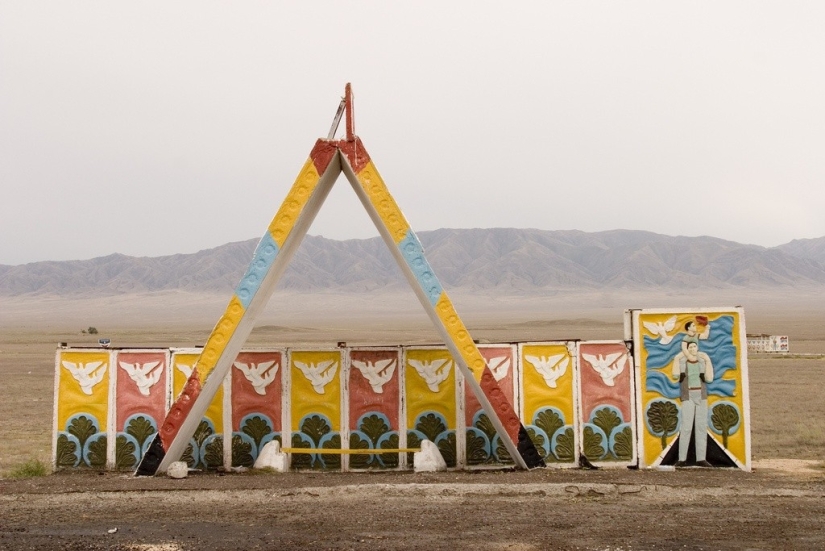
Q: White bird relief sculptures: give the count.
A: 11